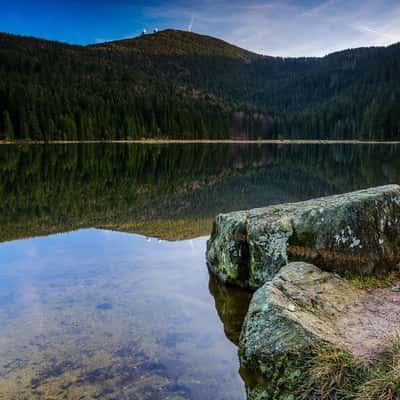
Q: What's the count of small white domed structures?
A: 2